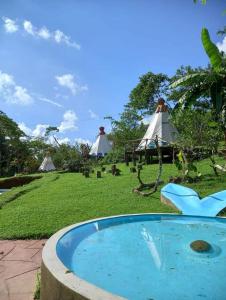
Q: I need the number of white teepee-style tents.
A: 3